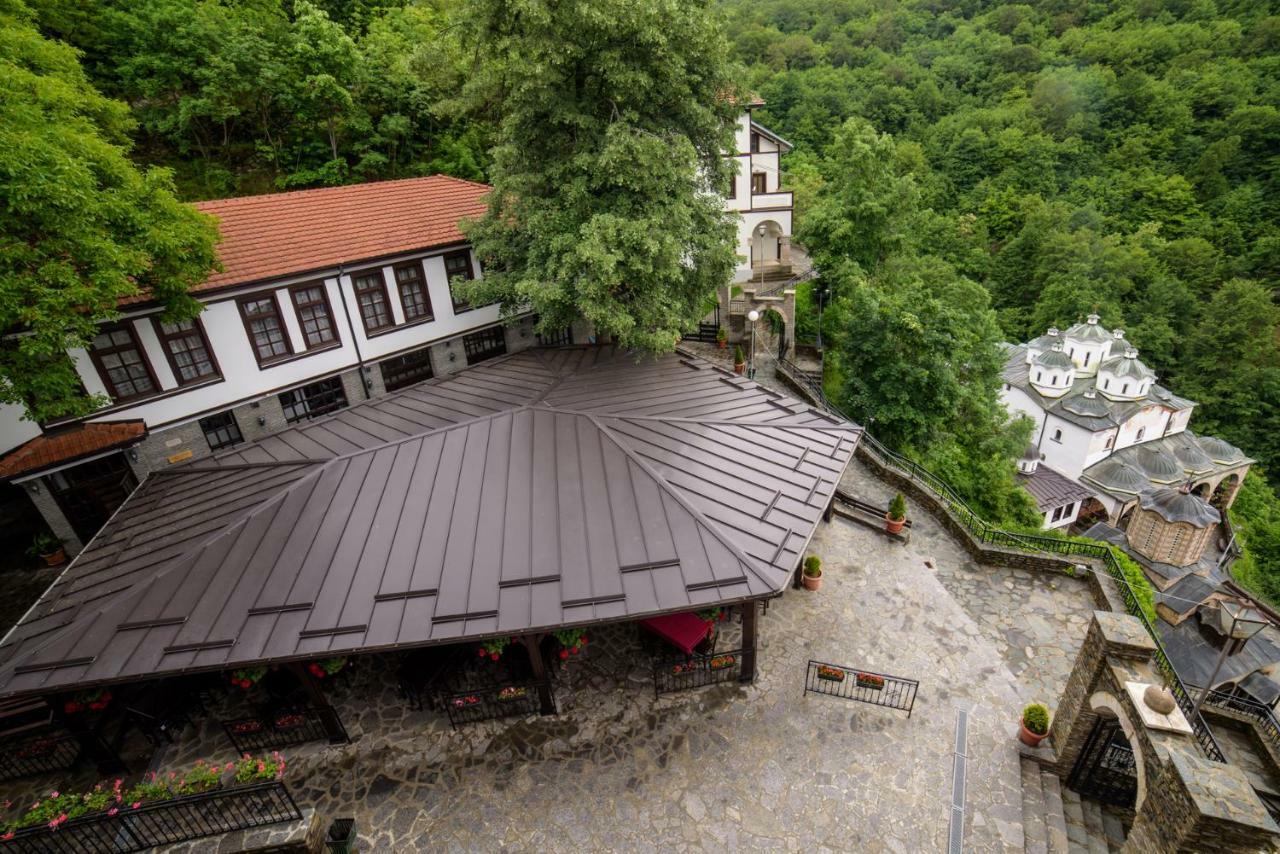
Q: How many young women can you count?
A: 0